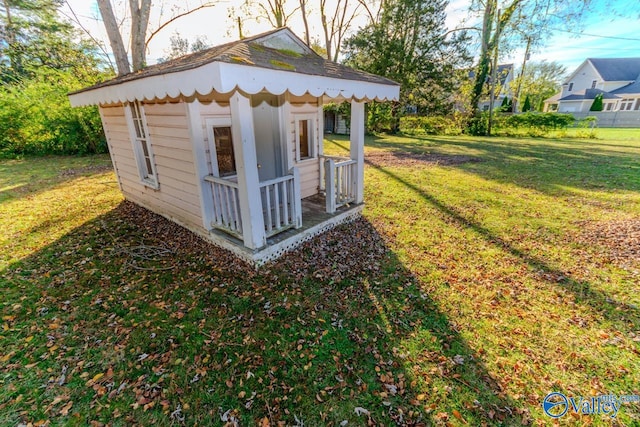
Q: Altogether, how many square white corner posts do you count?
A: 2